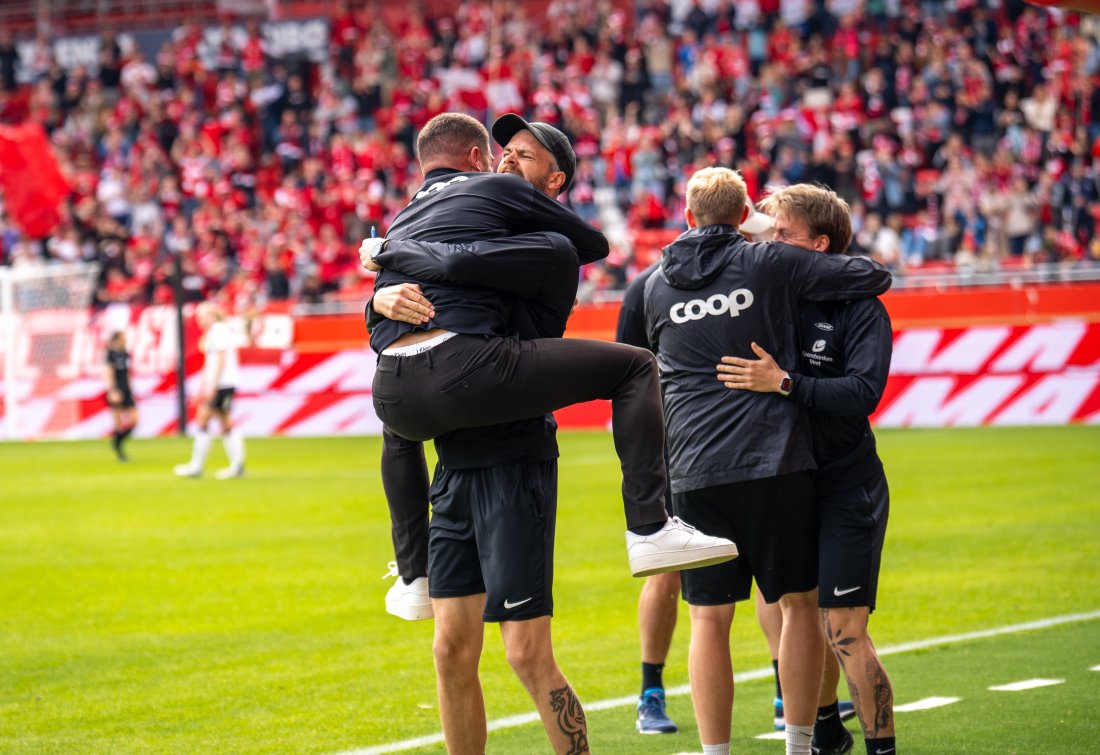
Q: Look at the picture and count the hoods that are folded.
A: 1